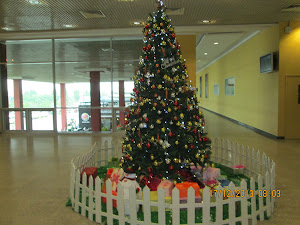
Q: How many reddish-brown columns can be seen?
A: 4